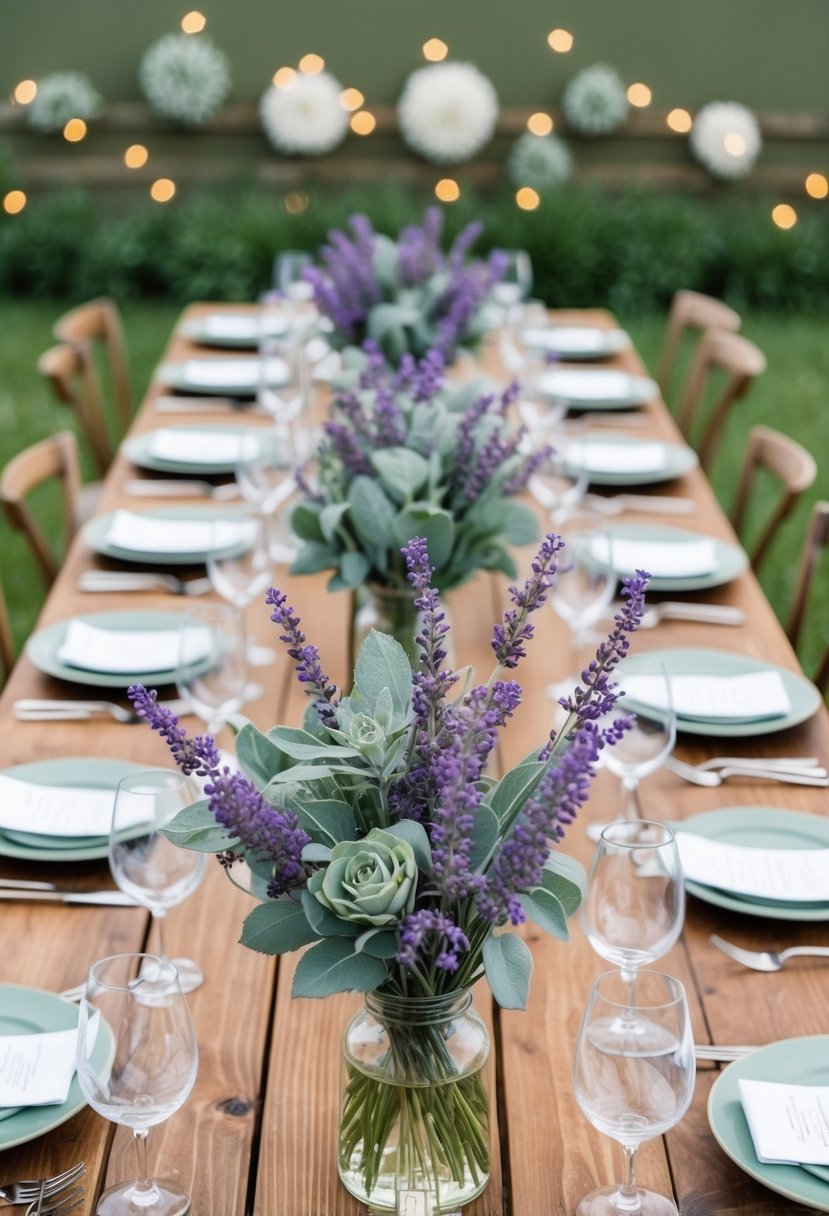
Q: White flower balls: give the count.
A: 3